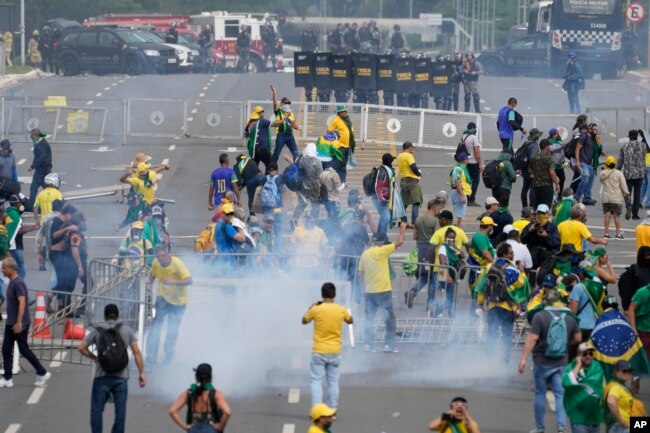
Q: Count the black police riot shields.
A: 8